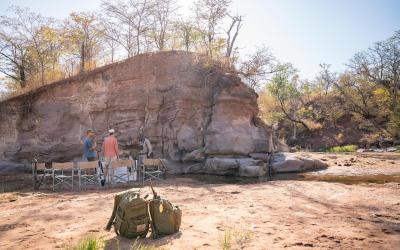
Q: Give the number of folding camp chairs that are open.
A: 5